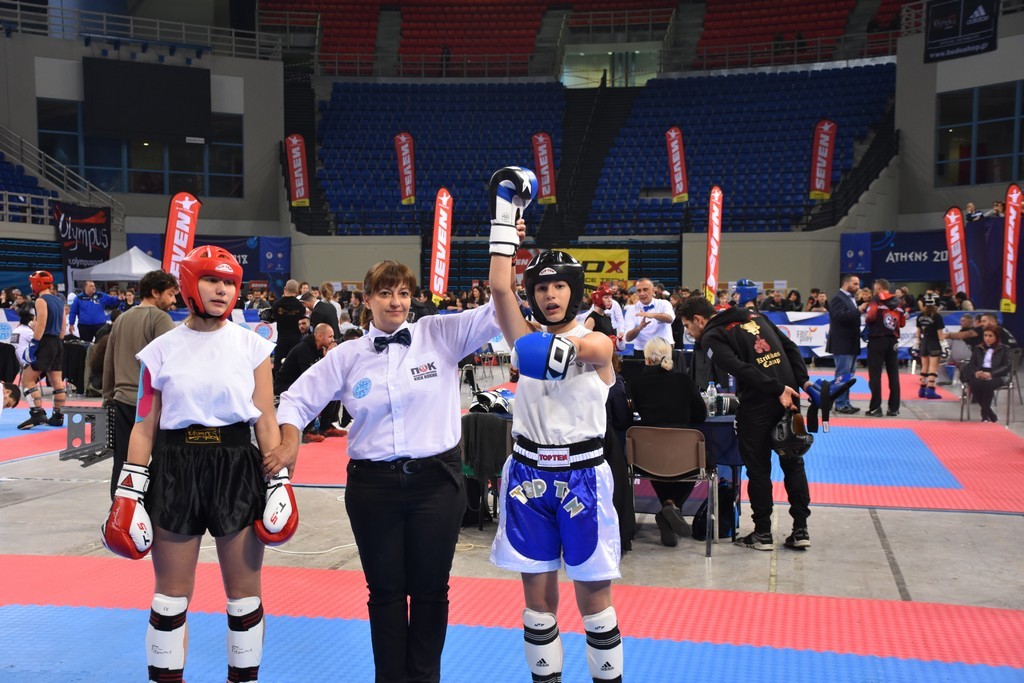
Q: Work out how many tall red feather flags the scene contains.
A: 10